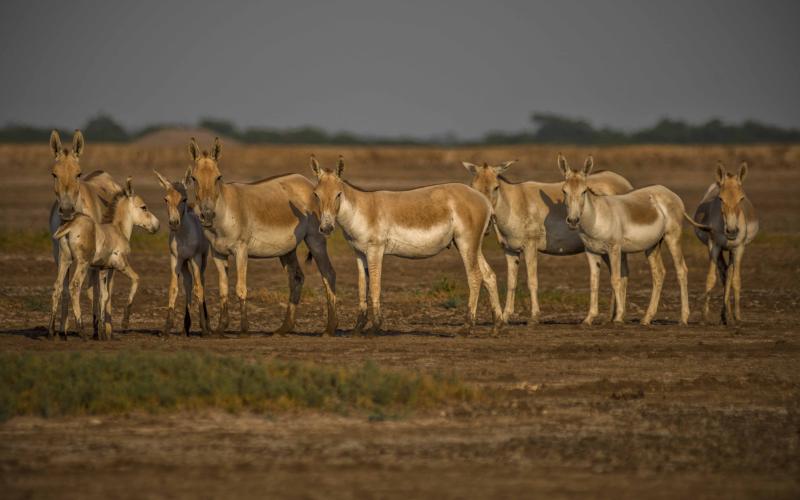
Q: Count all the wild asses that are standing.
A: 8